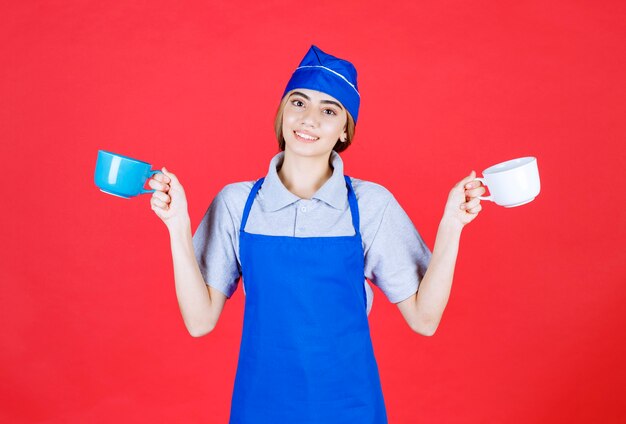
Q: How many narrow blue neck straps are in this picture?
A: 2